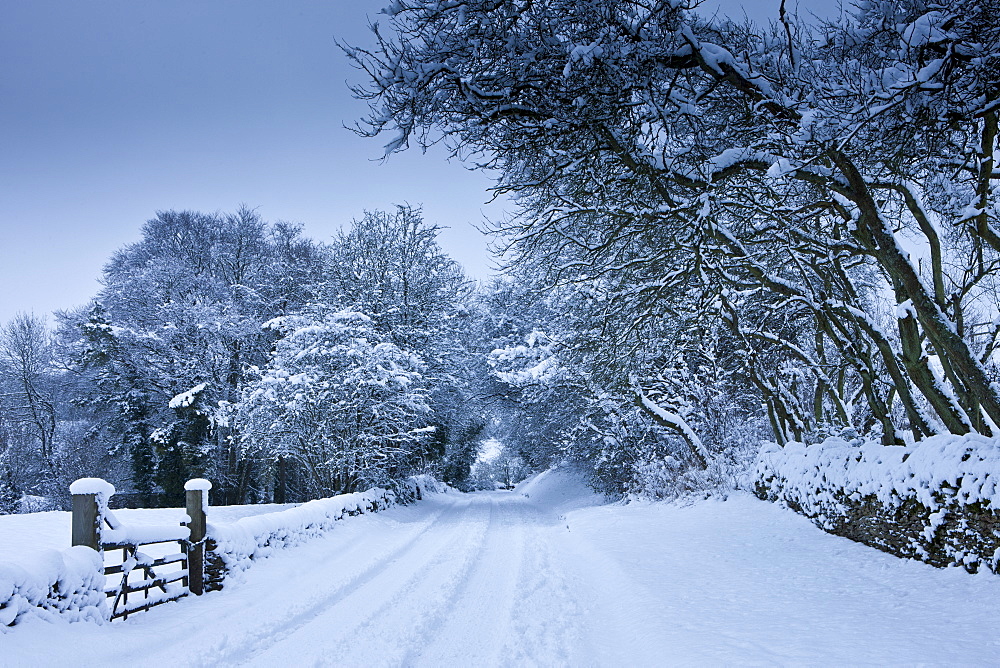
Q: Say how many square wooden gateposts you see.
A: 2